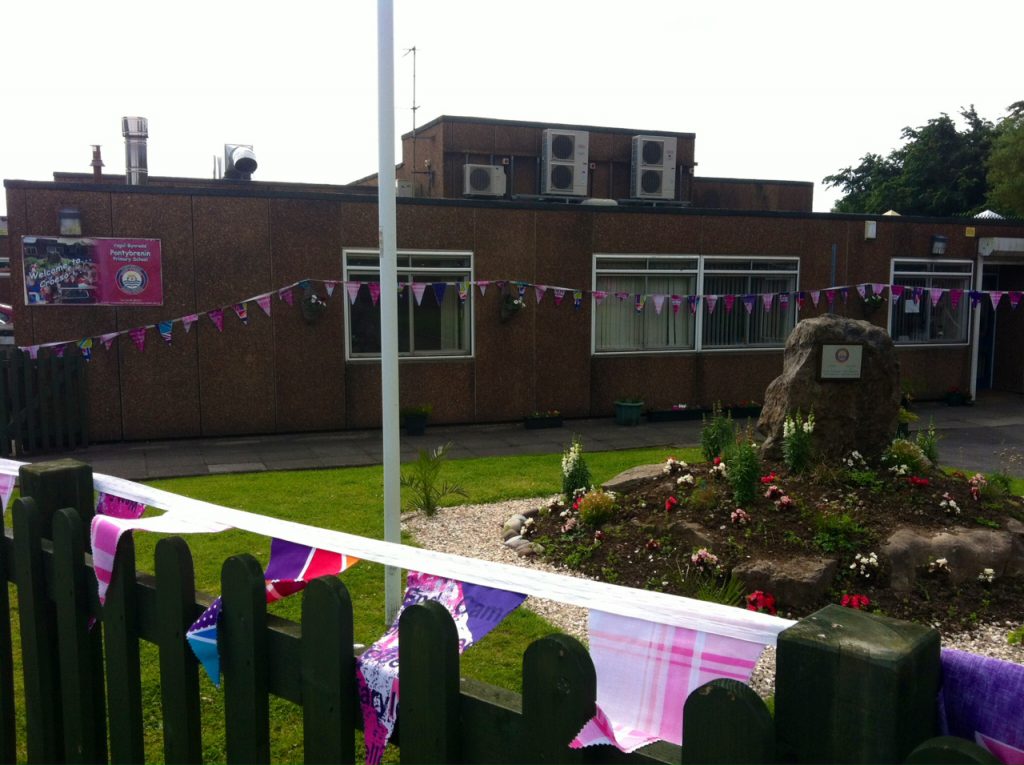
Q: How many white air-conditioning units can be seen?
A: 3